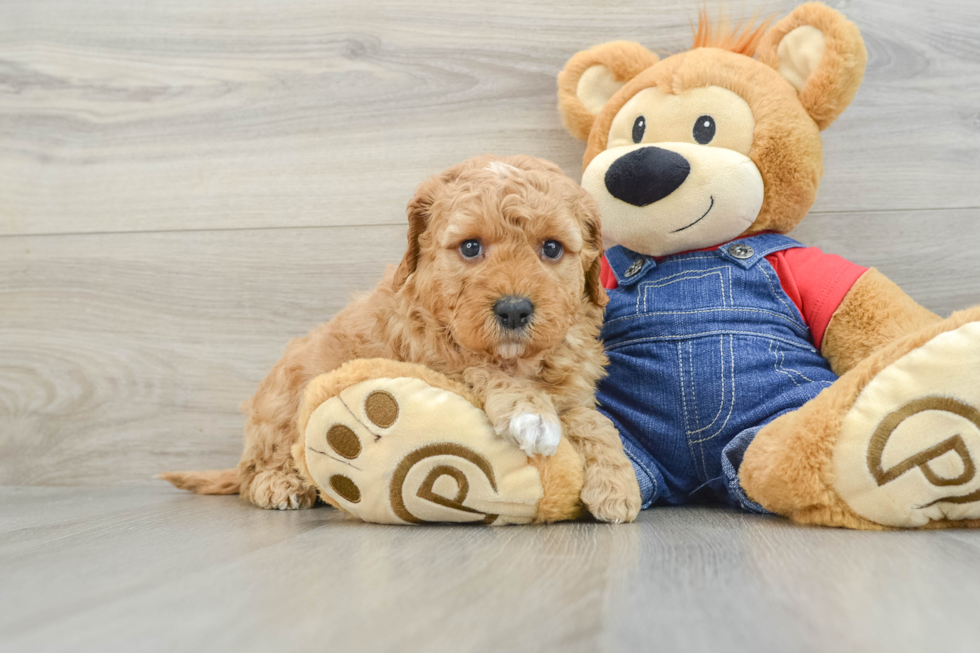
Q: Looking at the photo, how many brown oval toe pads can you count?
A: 3